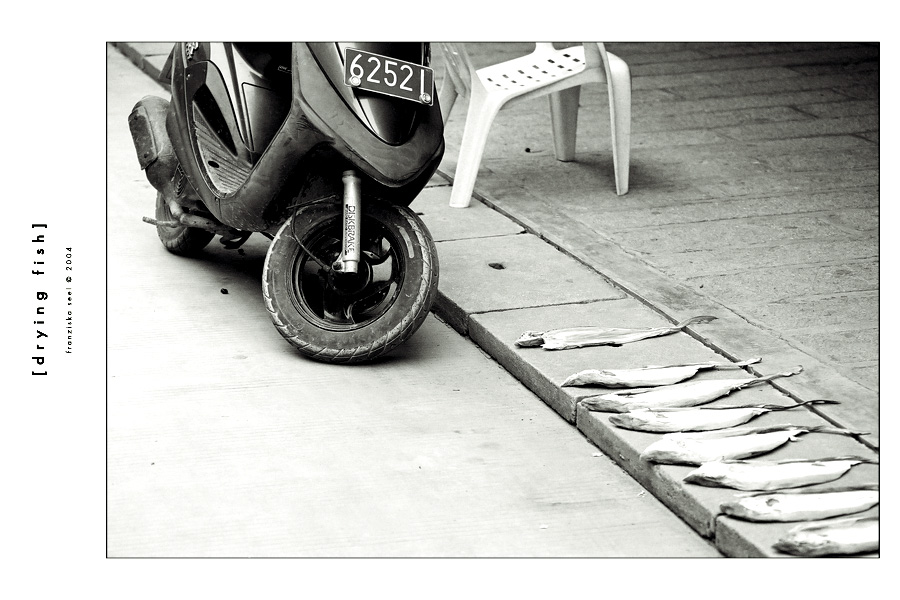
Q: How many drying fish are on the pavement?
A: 8